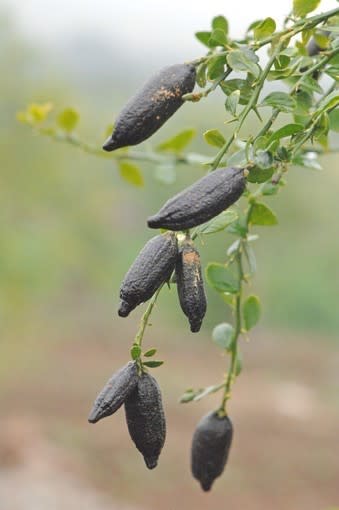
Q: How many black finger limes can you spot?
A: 7